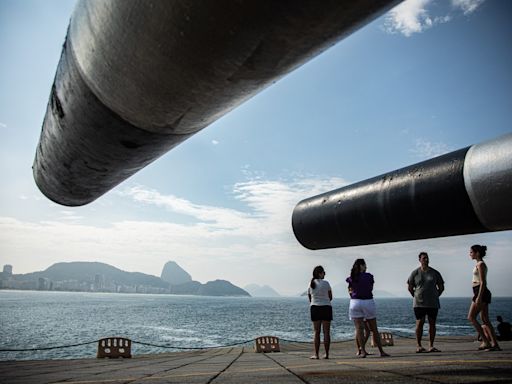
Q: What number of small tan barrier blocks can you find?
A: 3